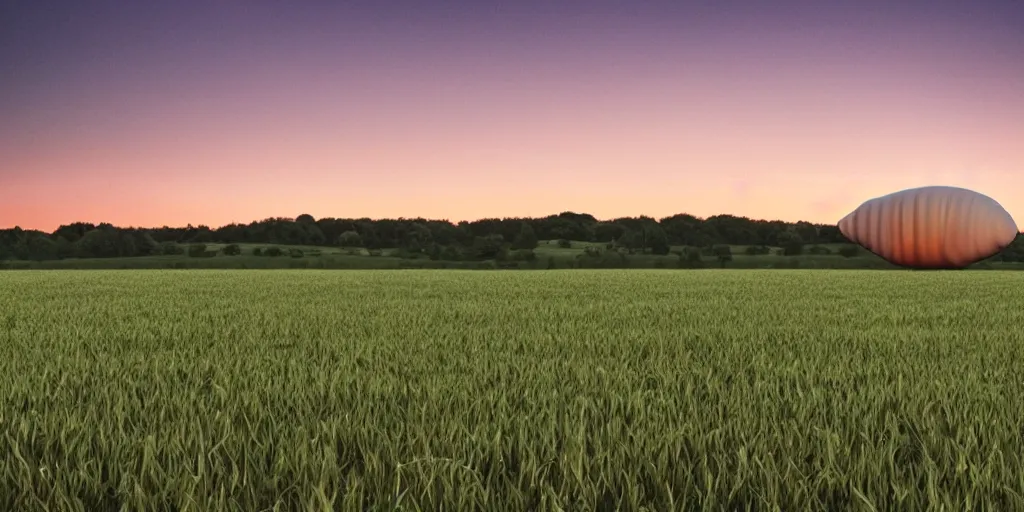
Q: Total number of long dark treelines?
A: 1